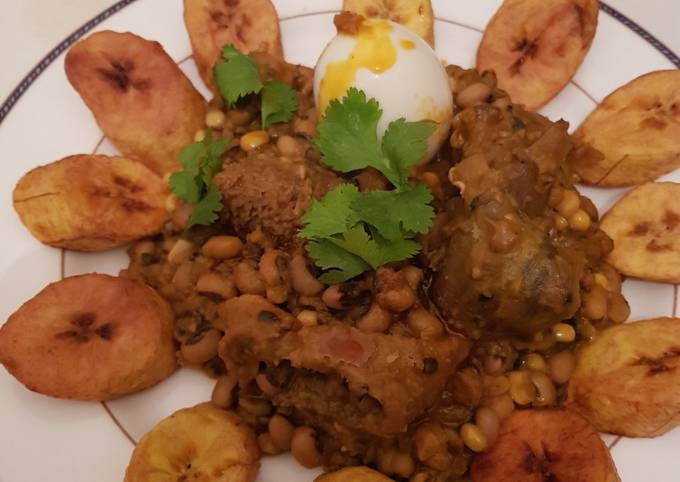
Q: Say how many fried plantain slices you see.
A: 12